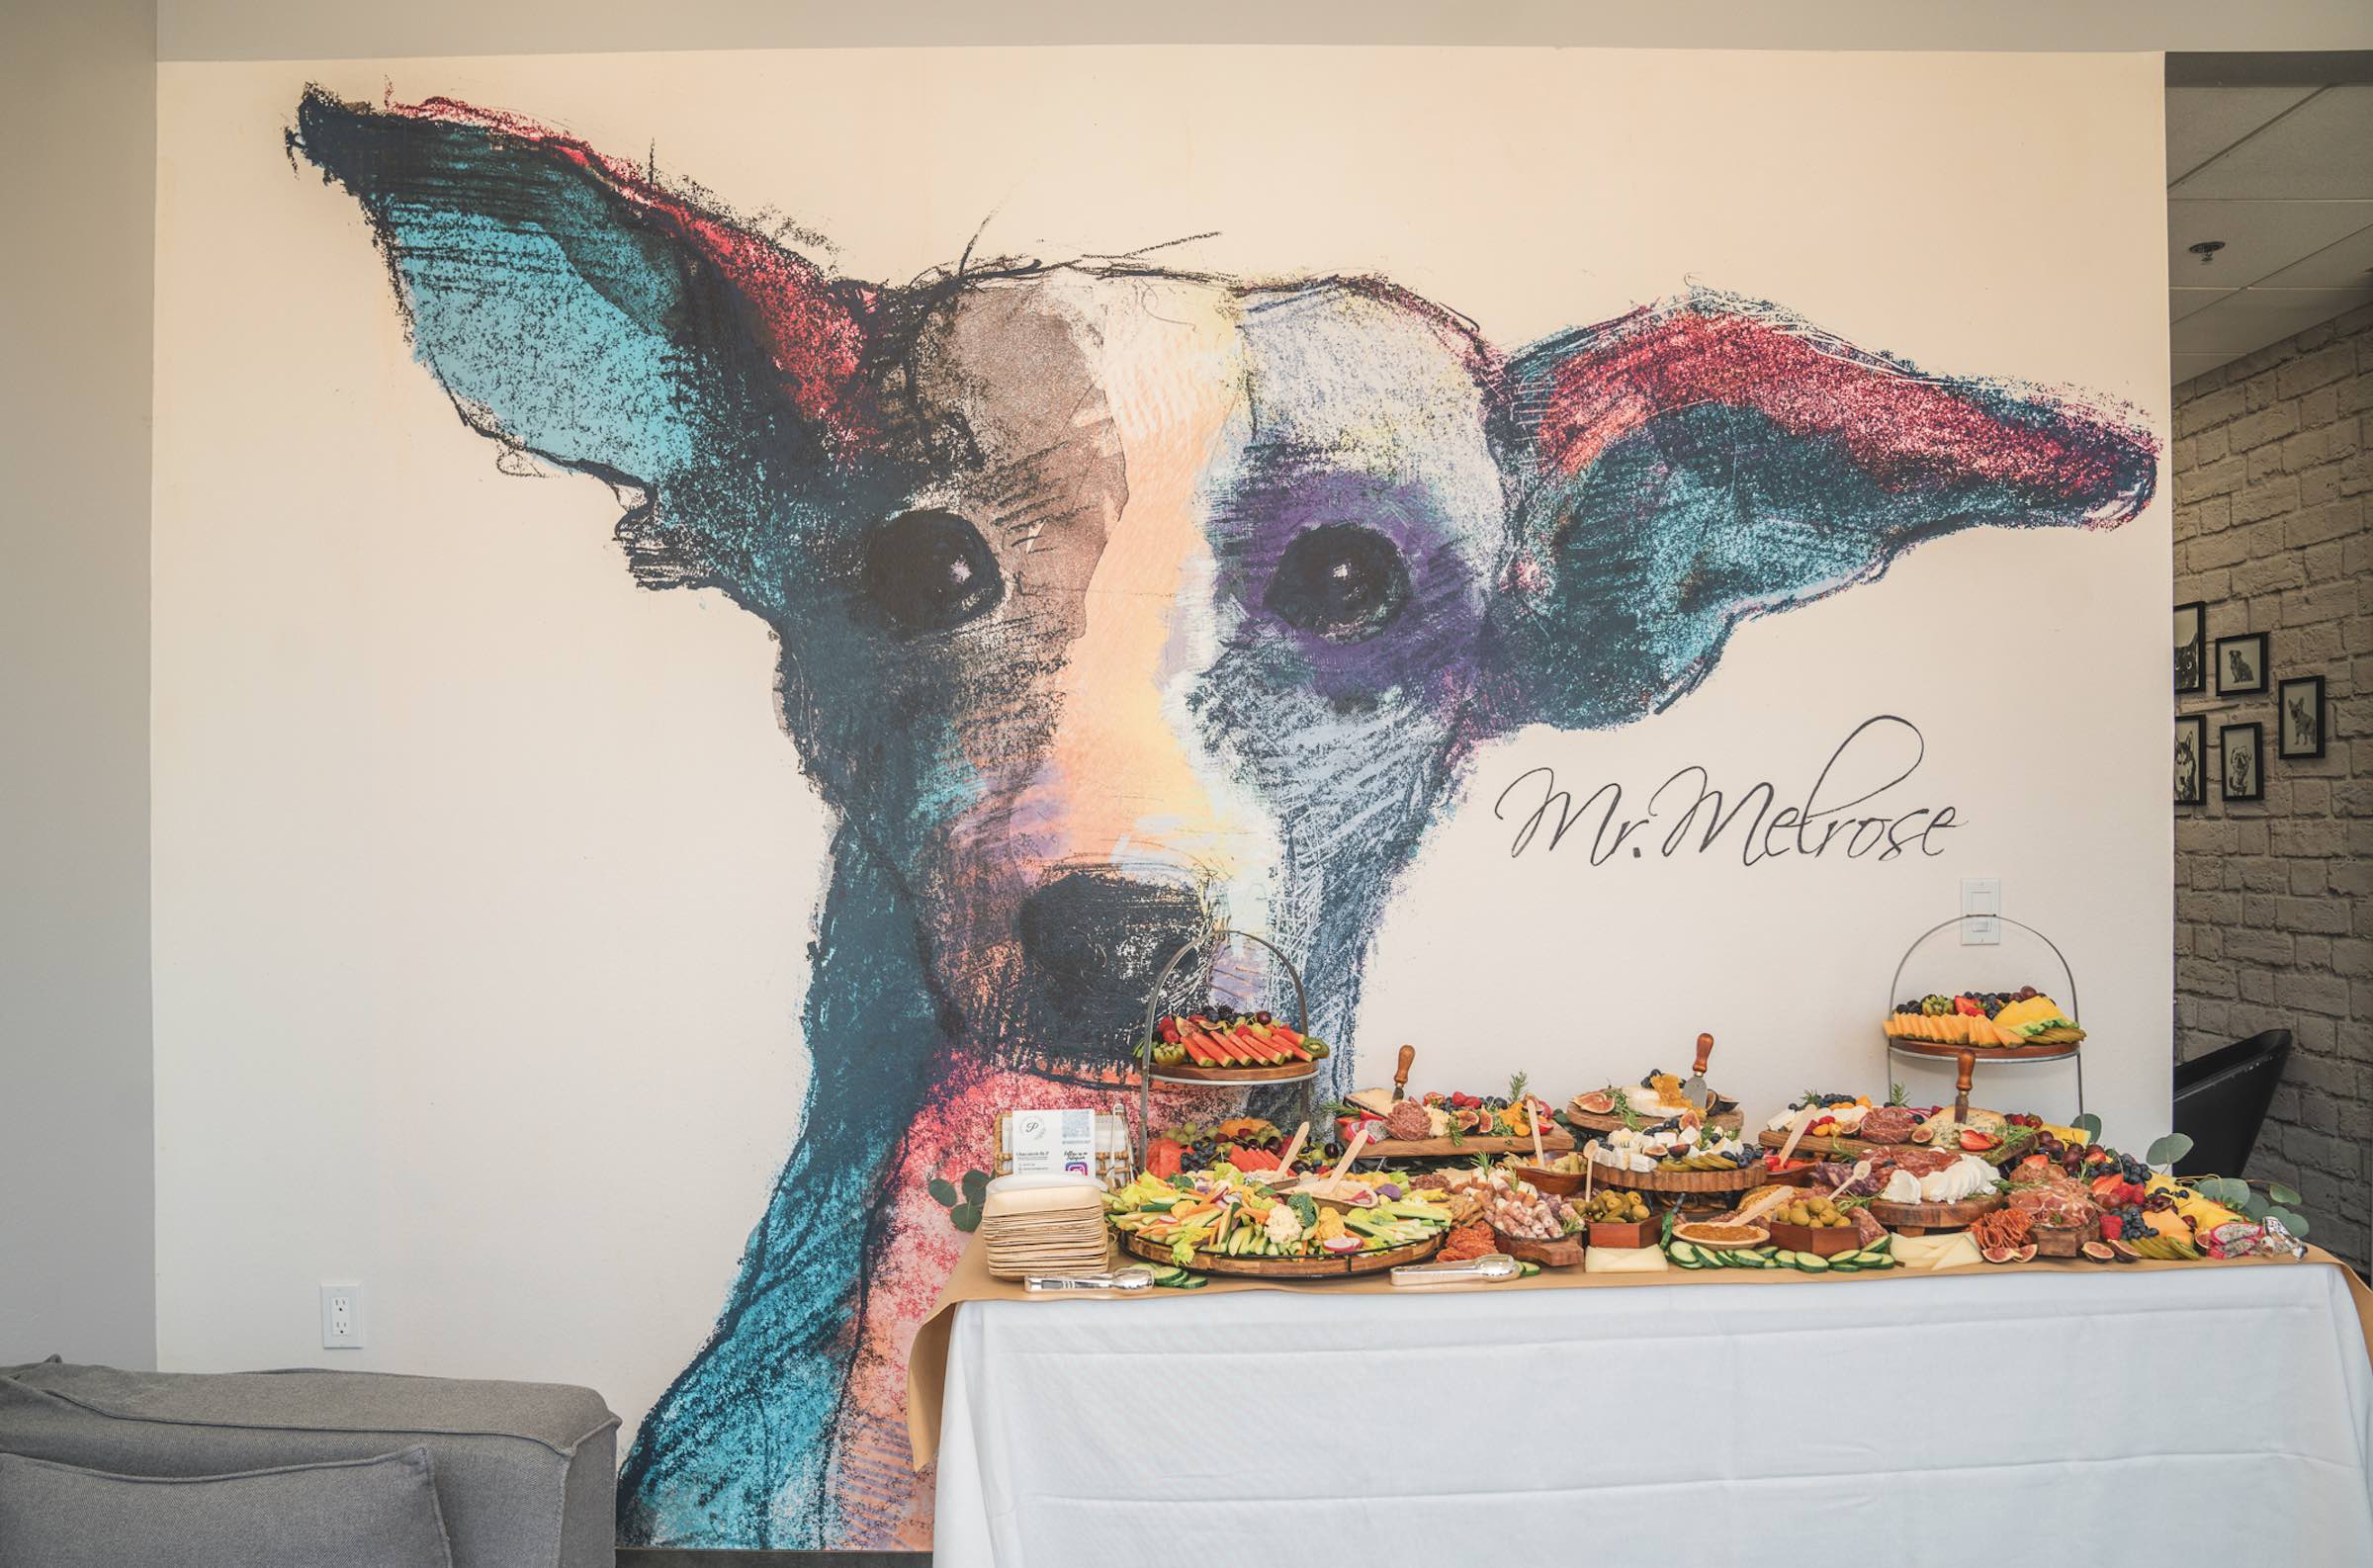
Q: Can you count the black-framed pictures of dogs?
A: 5